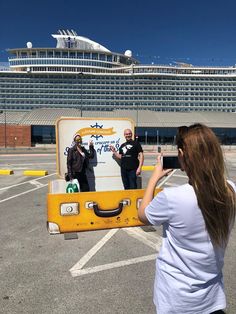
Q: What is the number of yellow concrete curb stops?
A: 3